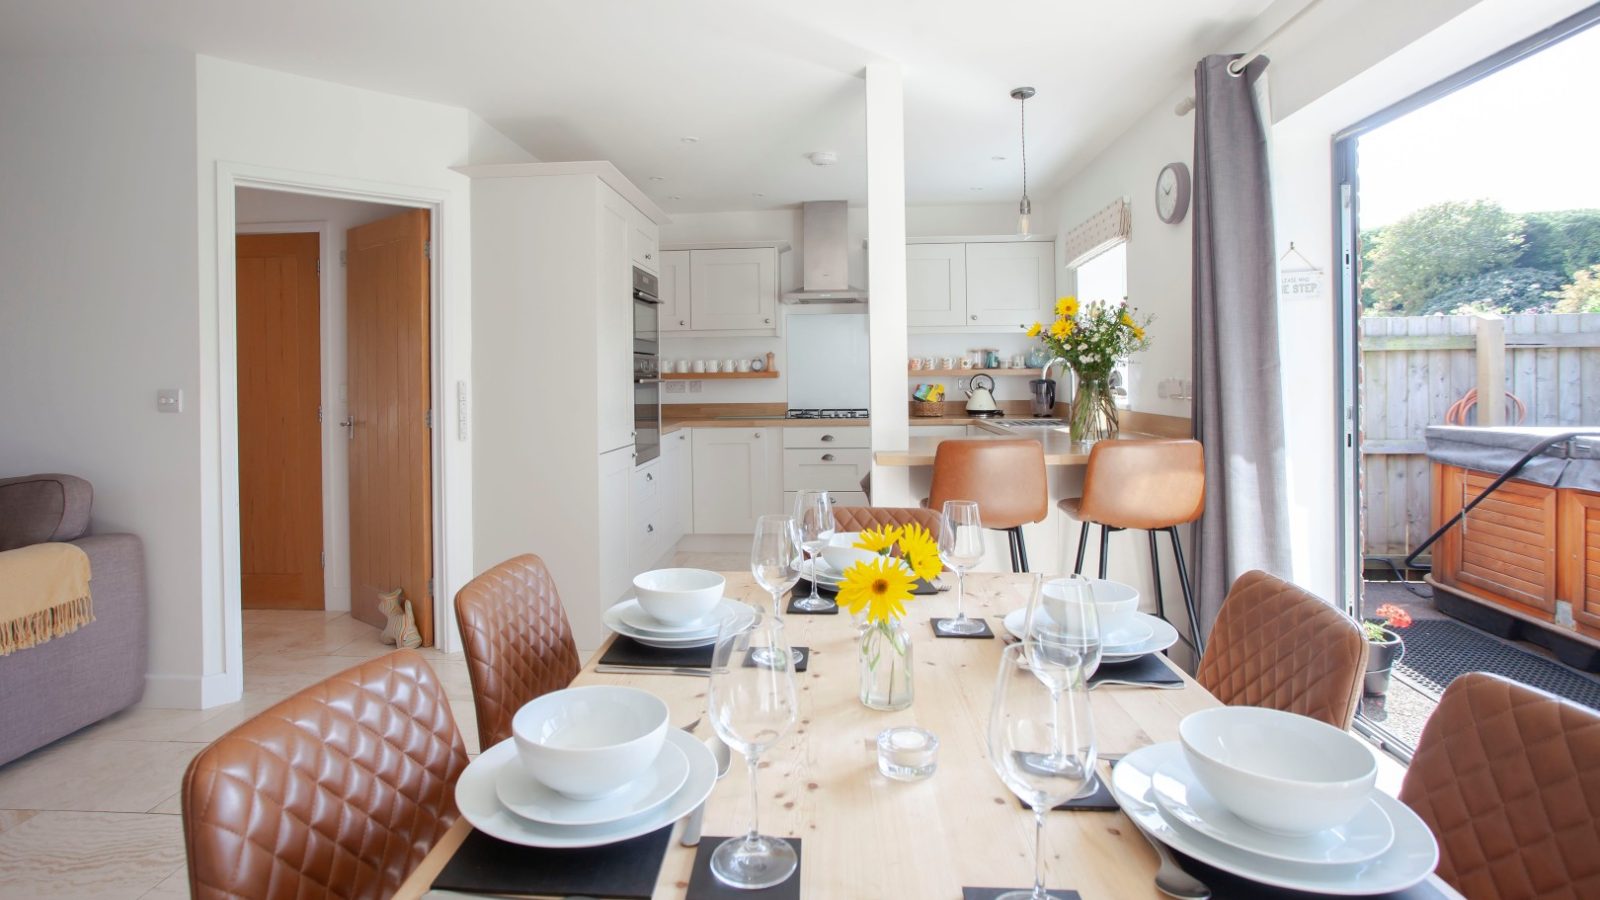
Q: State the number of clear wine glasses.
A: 6